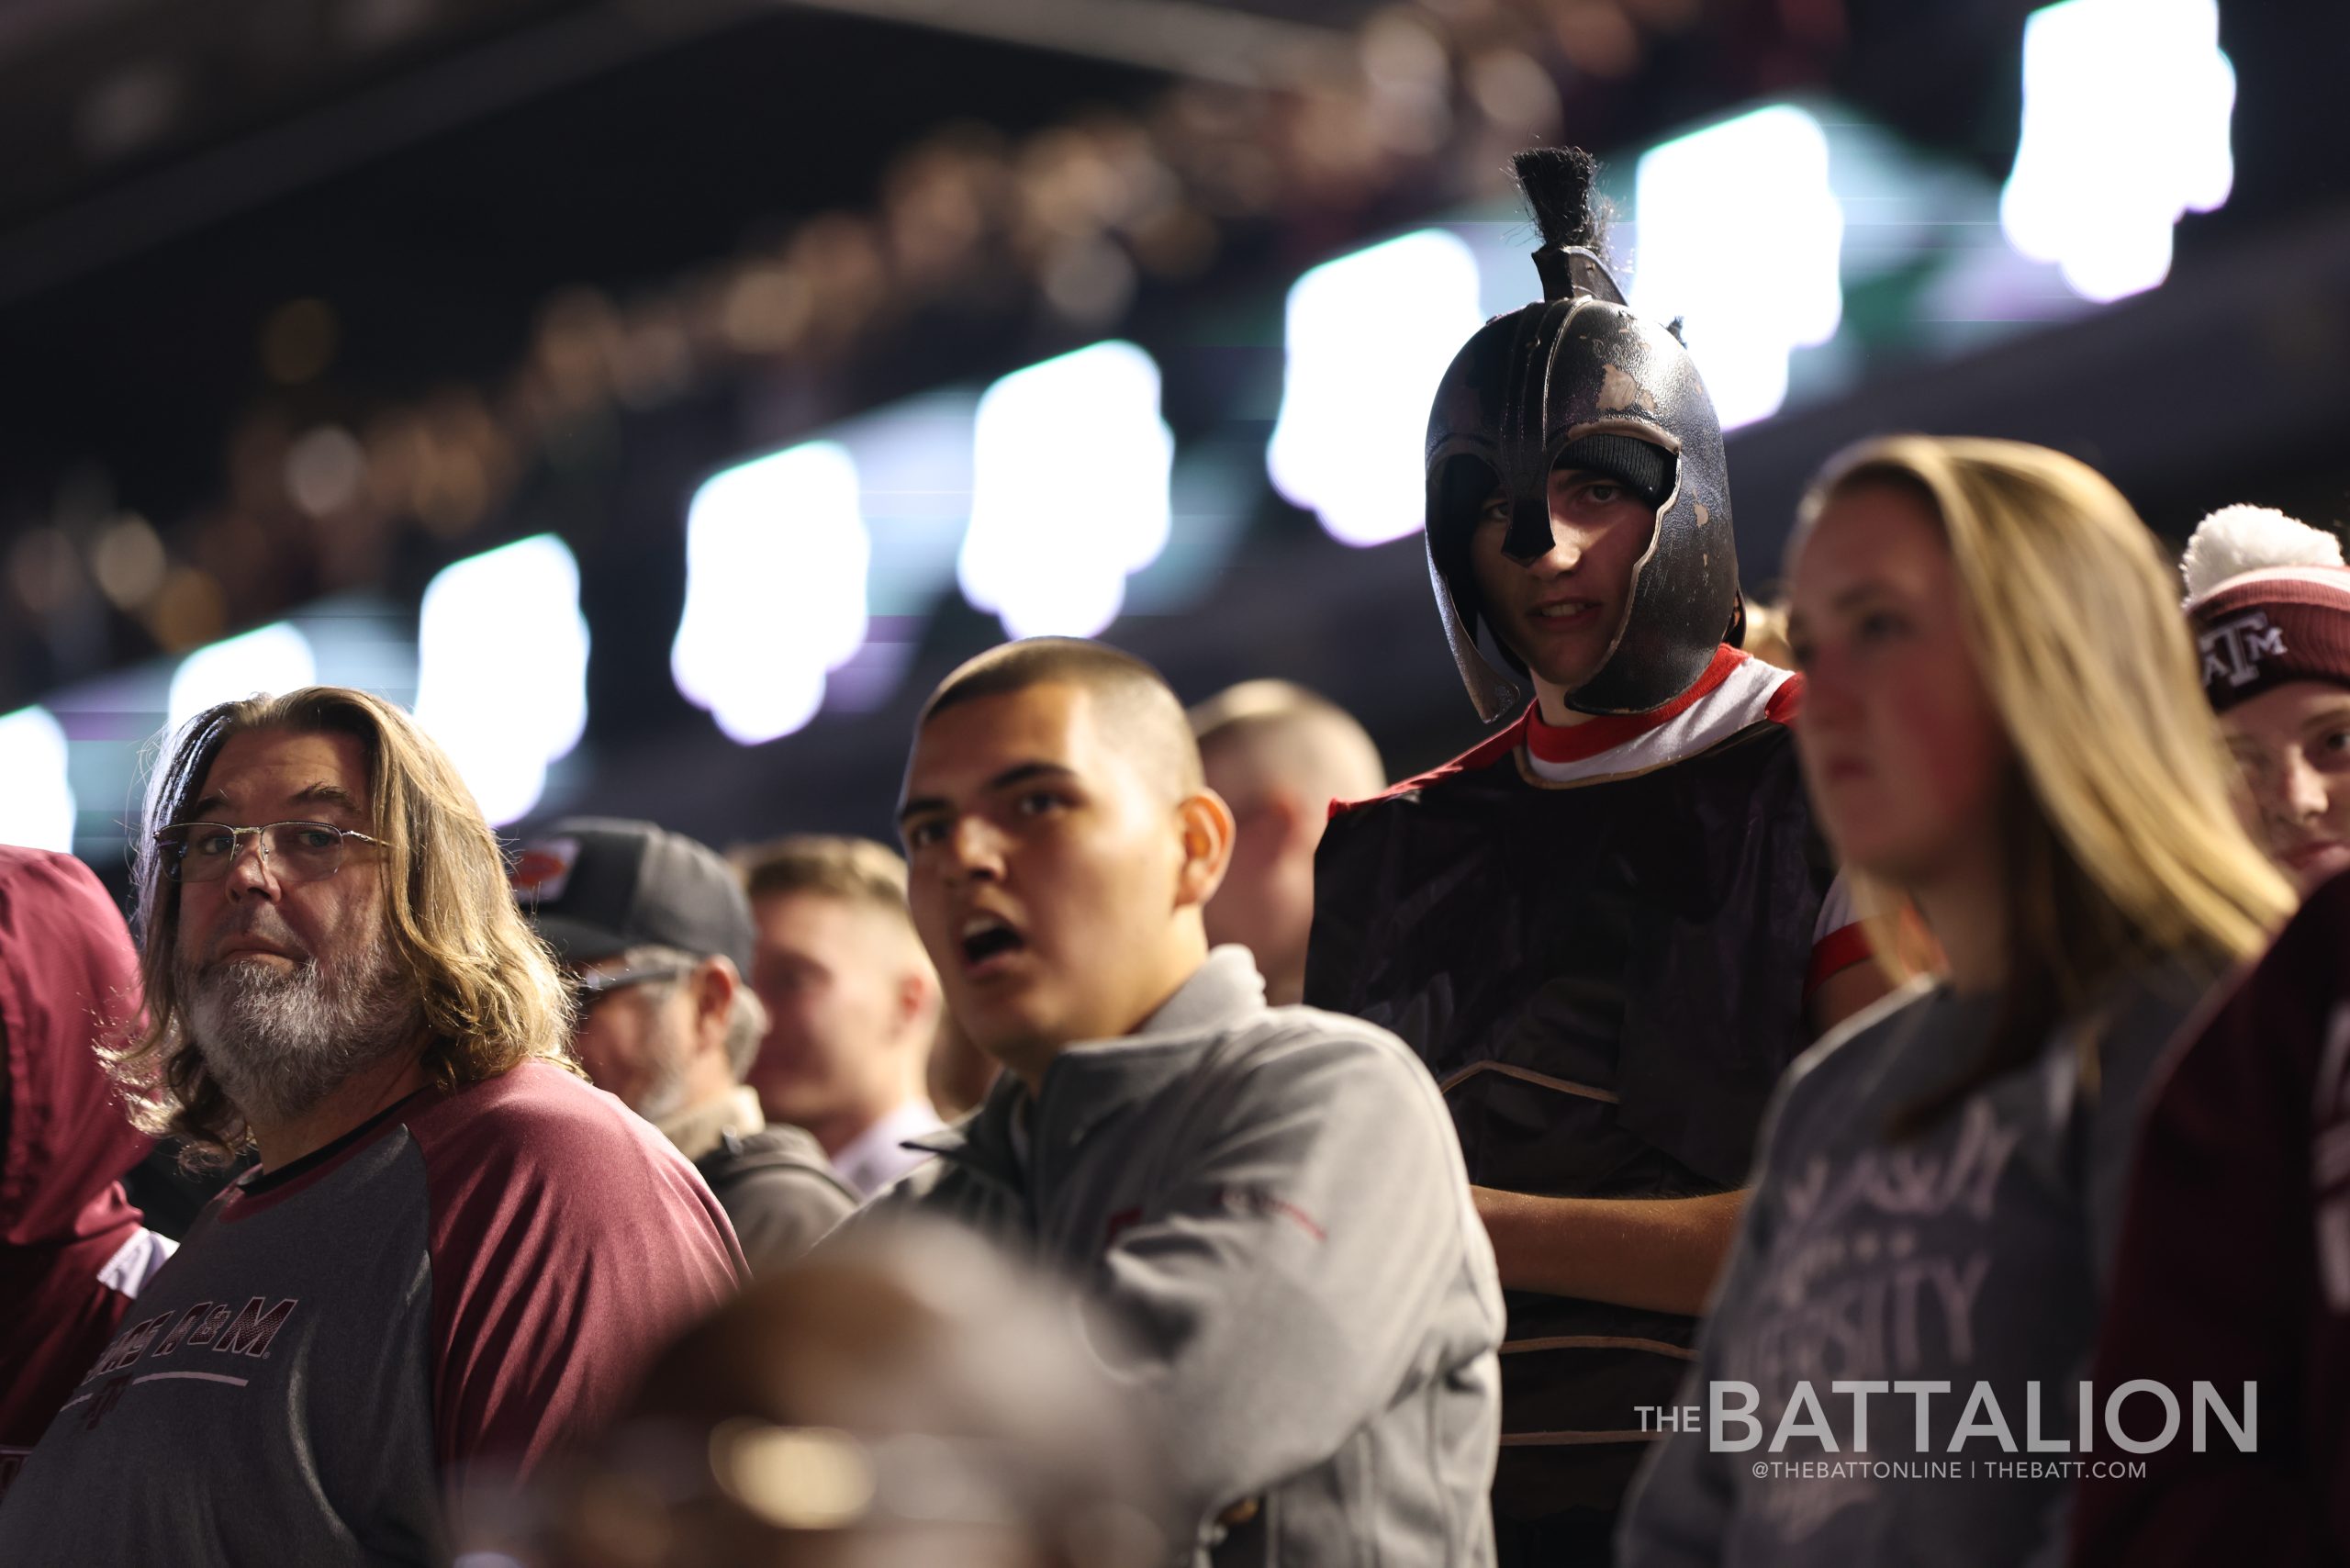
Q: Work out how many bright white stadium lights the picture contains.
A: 8